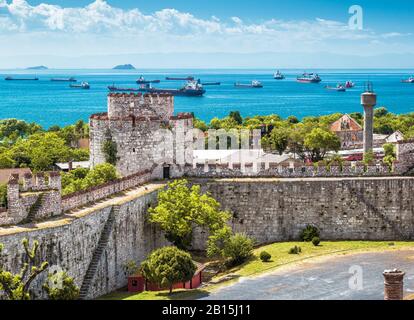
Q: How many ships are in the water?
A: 13